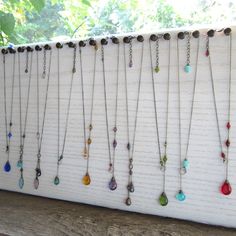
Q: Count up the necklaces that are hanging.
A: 10